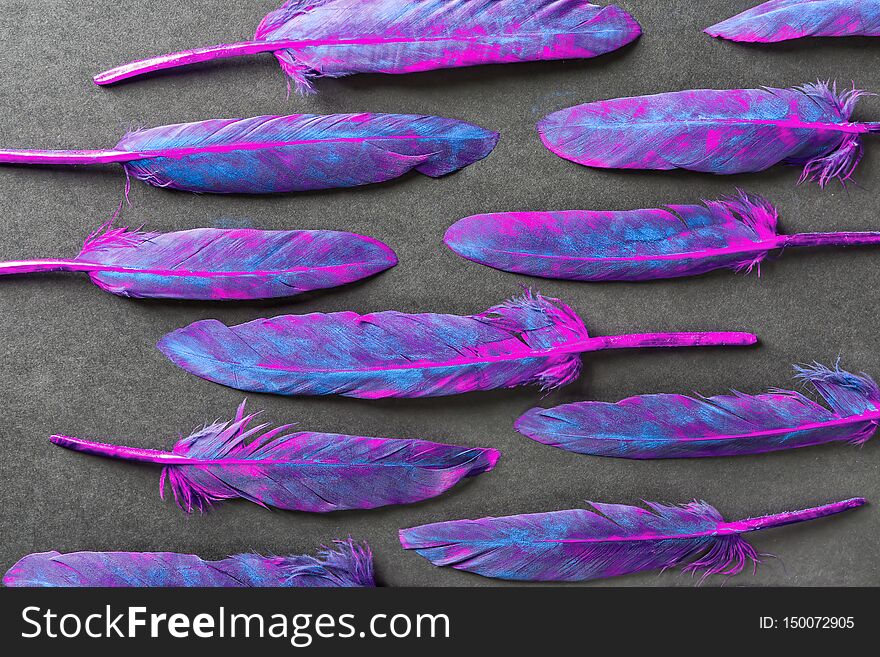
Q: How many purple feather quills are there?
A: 11